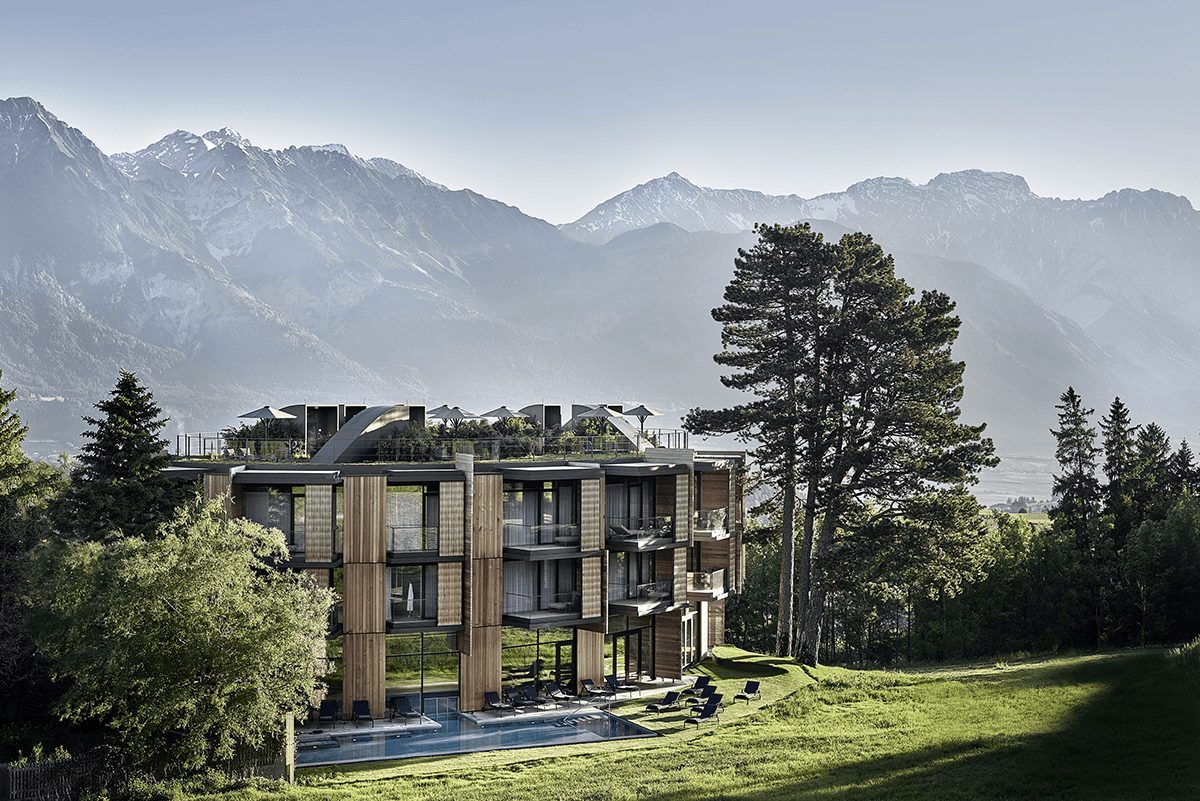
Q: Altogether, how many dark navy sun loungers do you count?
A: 15